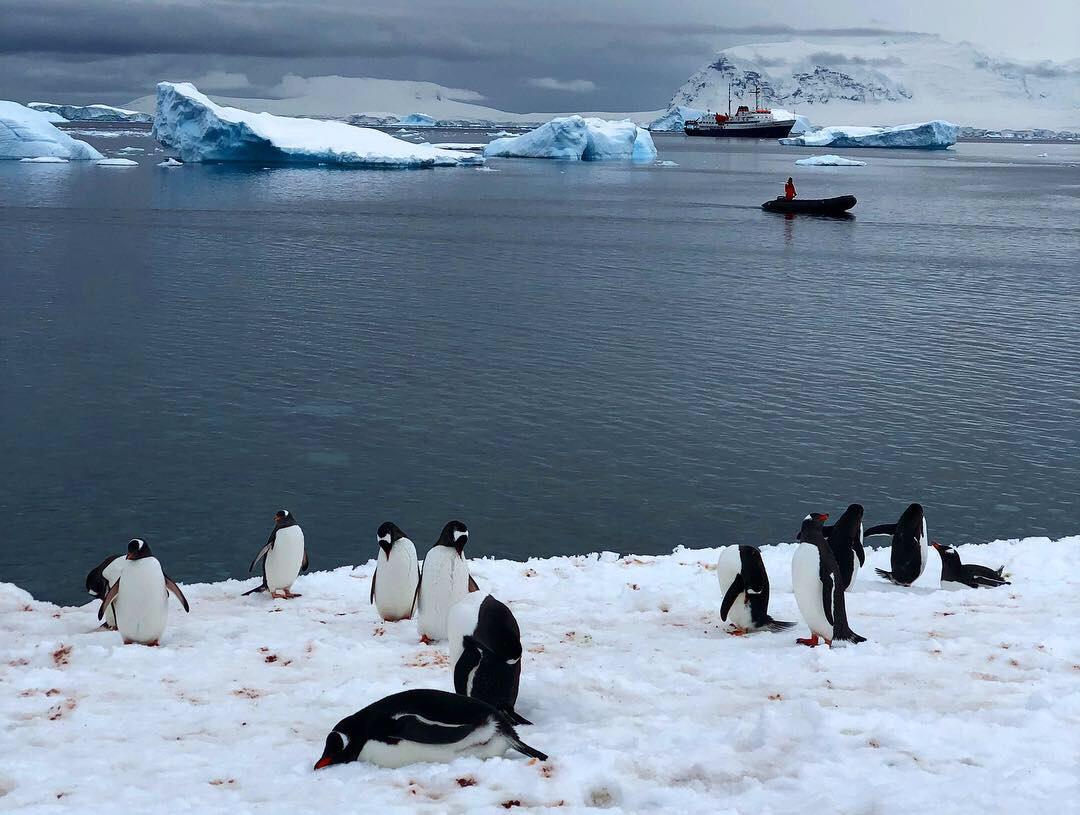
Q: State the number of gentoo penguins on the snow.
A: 12